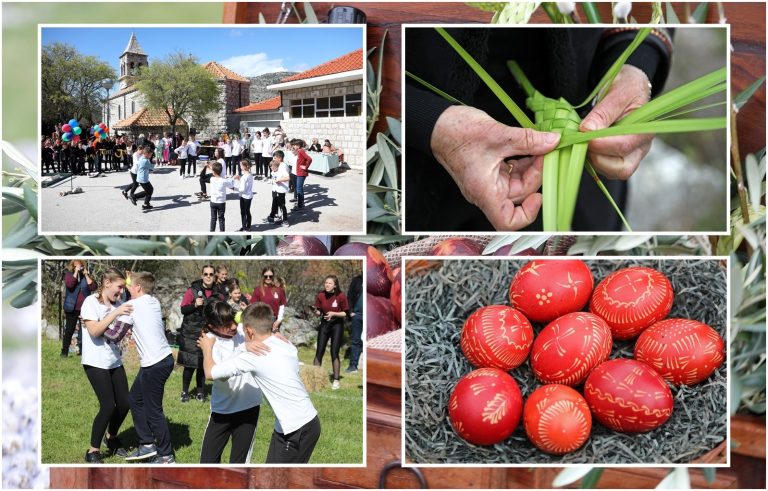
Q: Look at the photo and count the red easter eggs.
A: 8